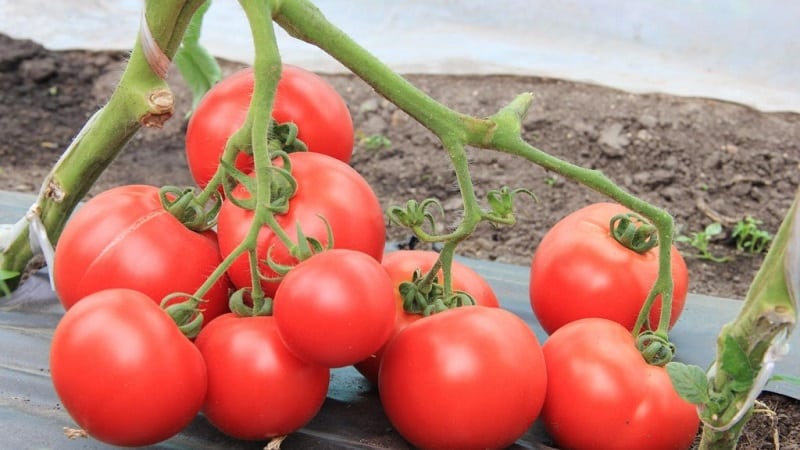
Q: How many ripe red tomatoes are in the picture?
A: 10